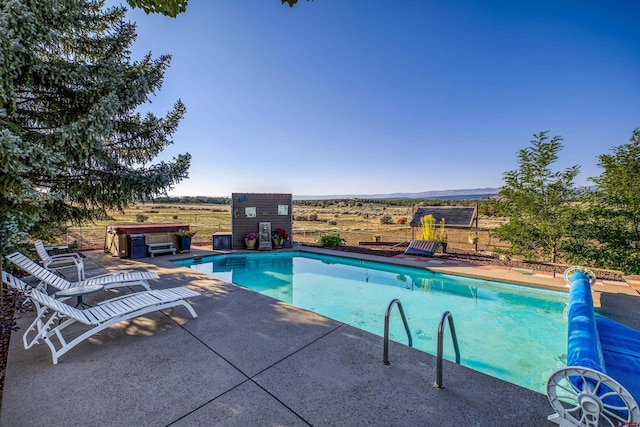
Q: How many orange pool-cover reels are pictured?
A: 0